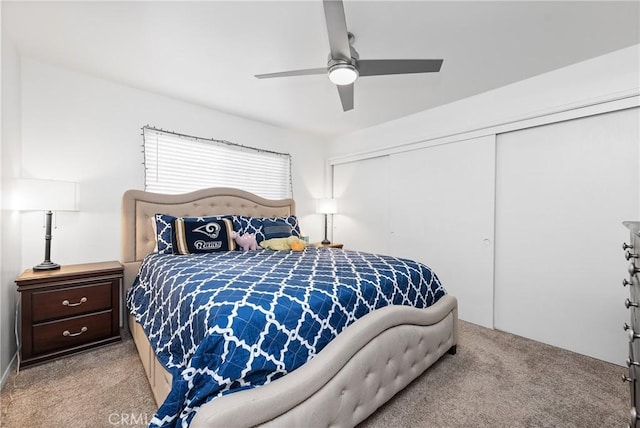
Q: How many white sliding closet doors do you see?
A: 3